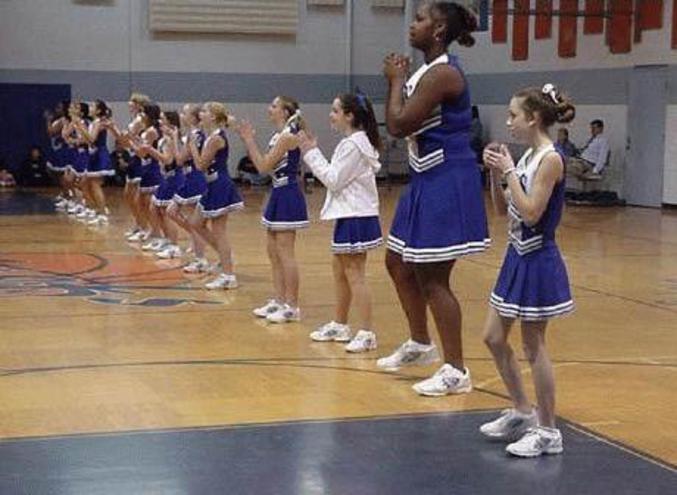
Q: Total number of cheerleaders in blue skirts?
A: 12